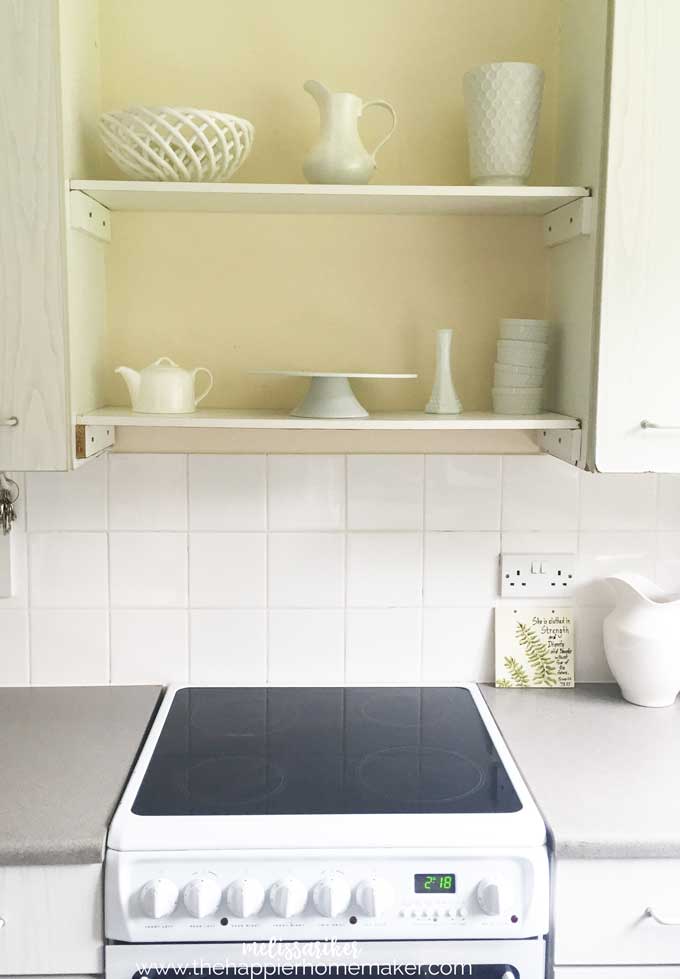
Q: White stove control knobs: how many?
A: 7